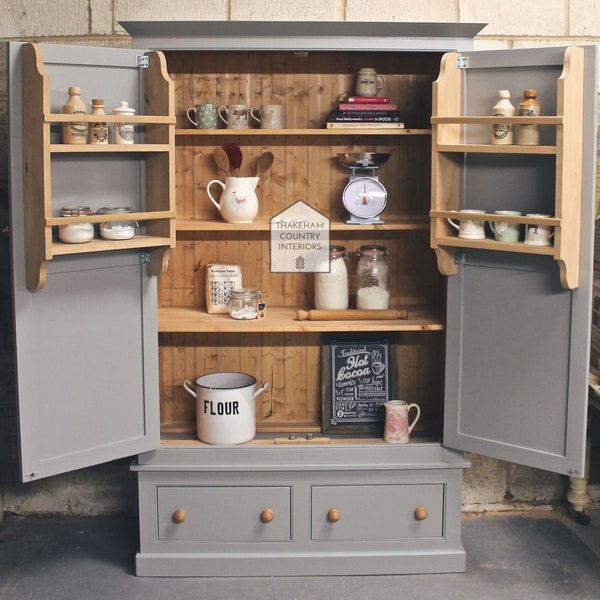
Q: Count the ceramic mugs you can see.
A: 7